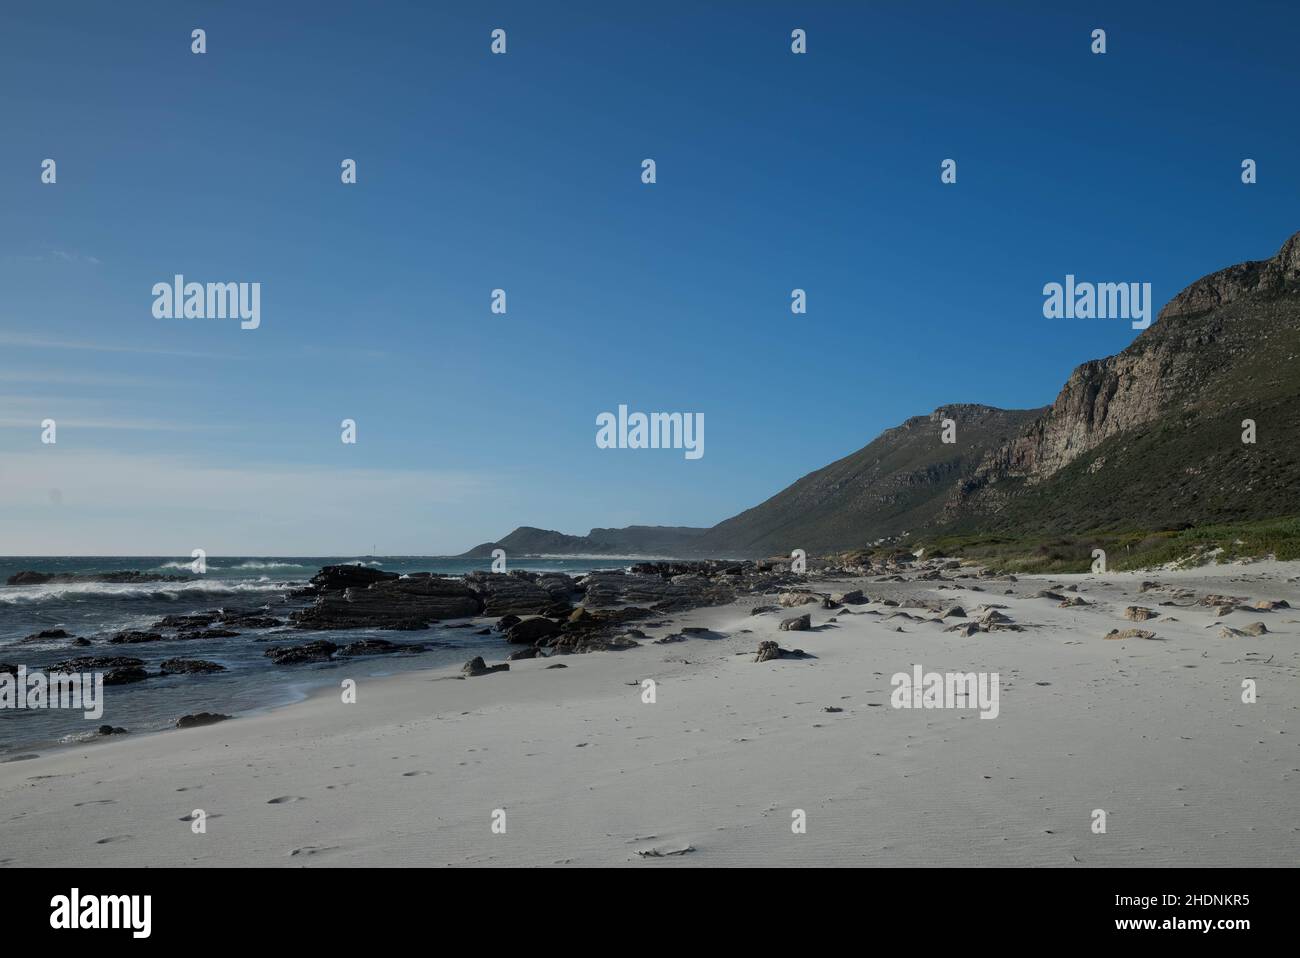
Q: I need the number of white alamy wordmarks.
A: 6